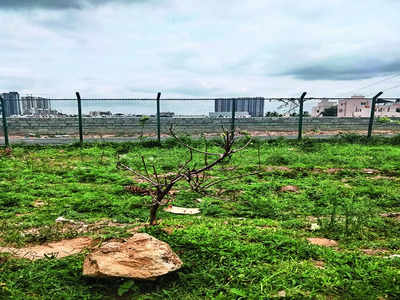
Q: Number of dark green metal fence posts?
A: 6